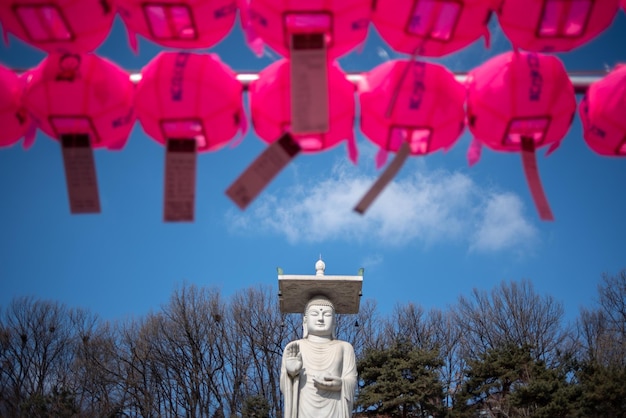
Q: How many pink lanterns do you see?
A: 12